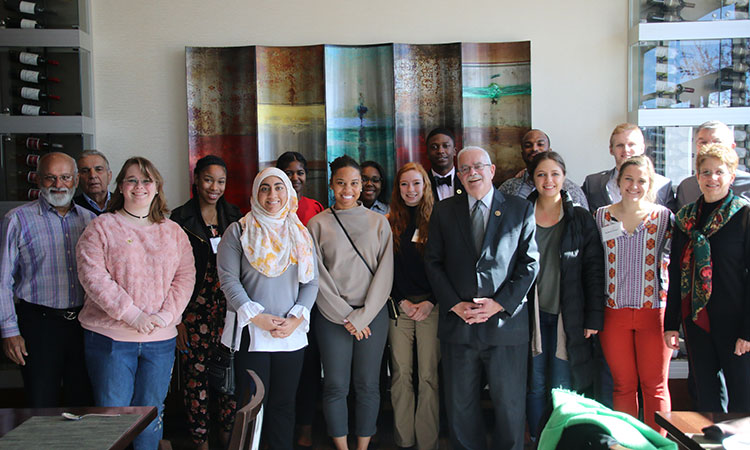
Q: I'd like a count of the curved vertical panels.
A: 5